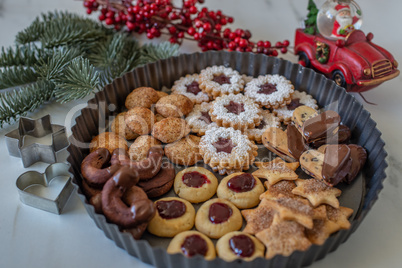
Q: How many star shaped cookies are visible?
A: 8